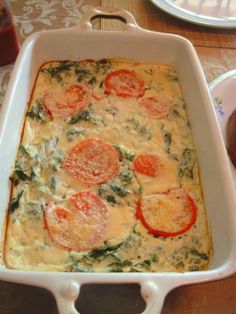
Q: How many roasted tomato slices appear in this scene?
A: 7